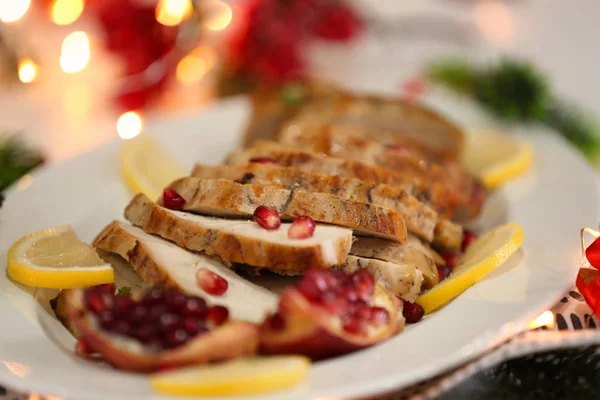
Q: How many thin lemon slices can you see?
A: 5